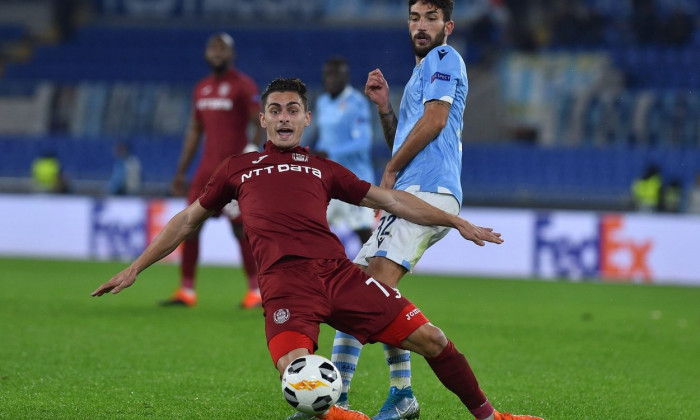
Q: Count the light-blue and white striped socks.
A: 2